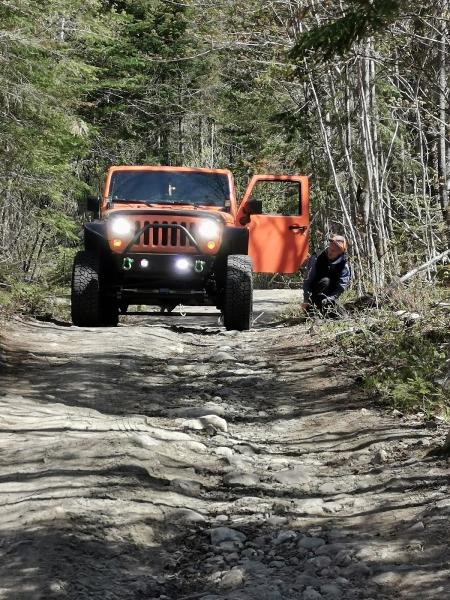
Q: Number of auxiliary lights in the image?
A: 2